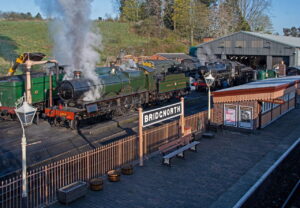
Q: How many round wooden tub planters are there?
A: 3